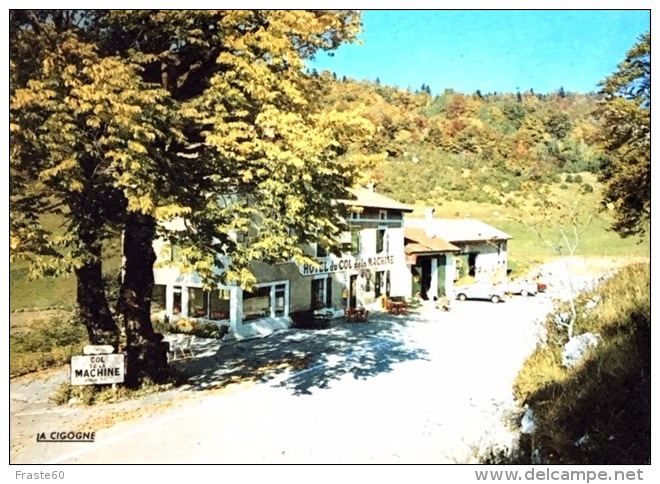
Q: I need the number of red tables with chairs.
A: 2